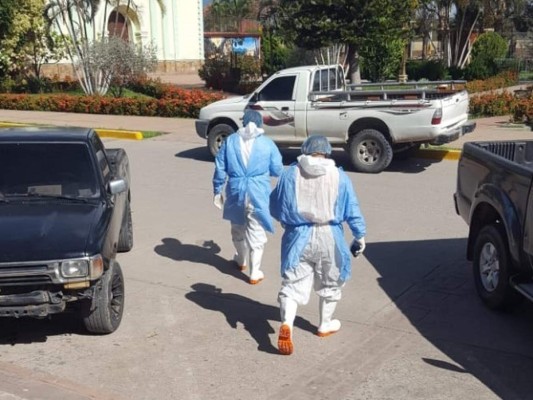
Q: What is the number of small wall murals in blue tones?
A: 1